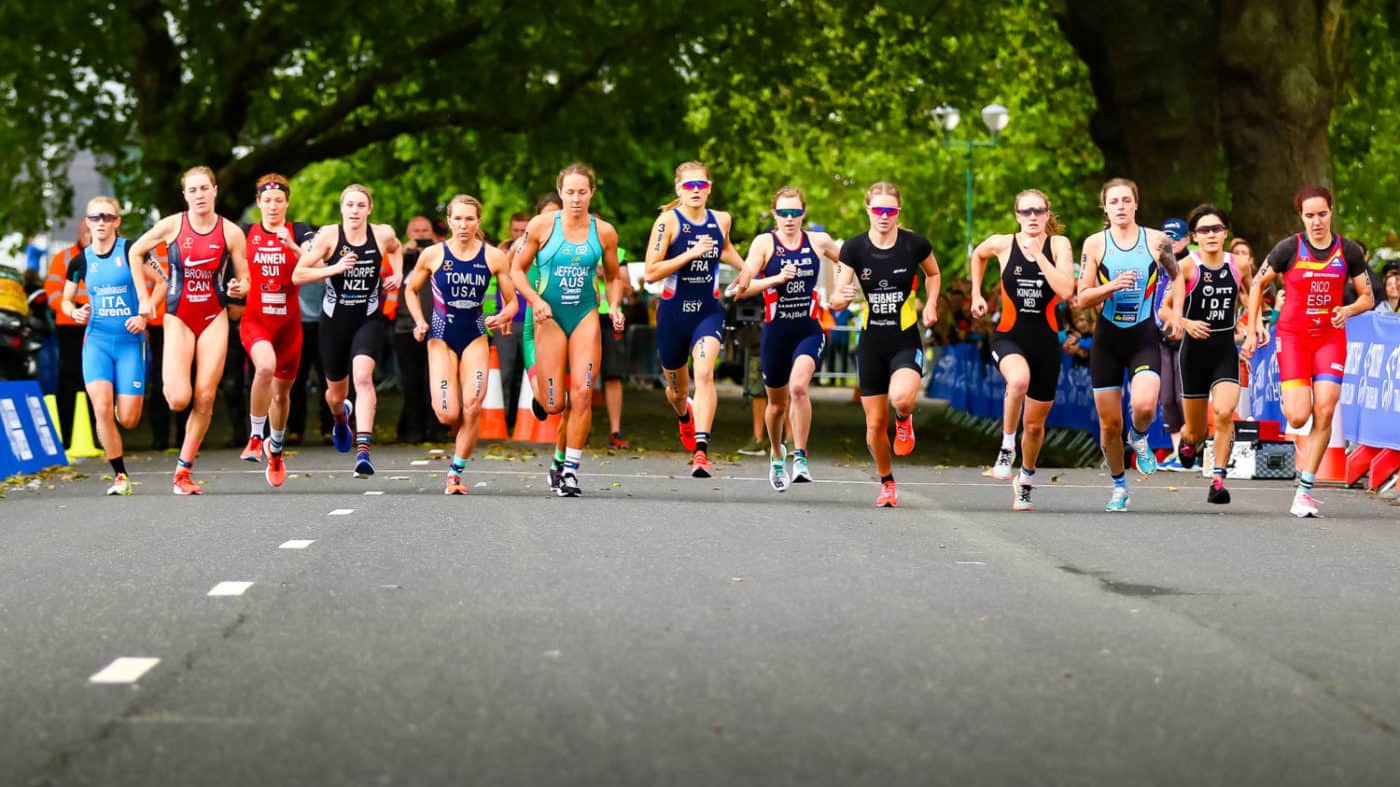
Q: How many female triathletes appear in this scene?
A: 14